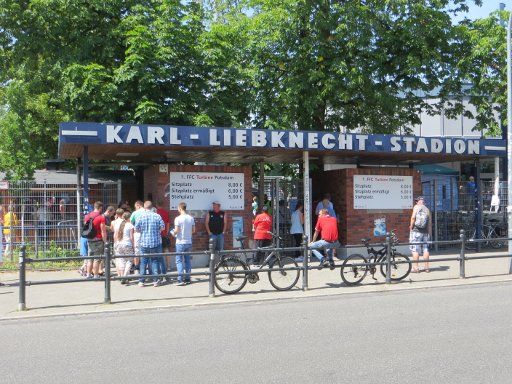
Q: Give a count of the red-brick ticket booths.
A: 2